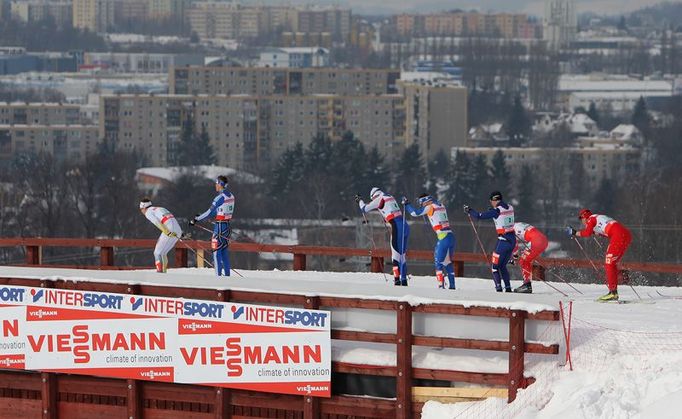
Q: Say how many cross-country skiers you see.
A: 7